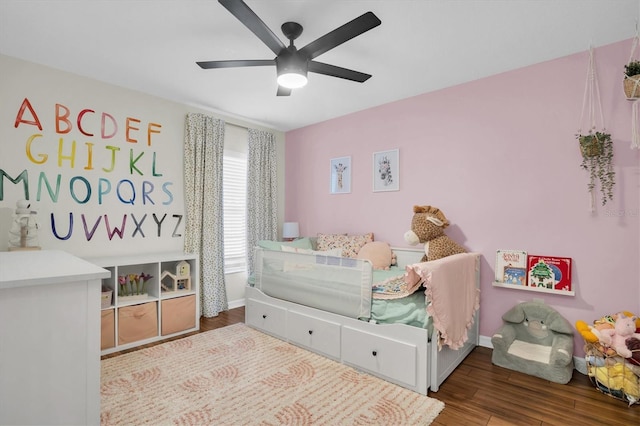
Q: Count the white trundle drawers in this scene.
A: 3